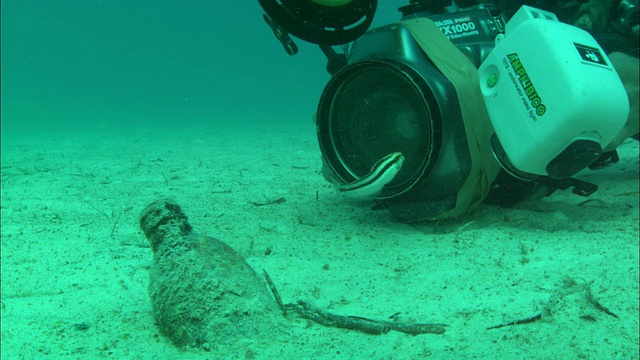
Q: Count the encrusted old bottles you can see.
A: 1